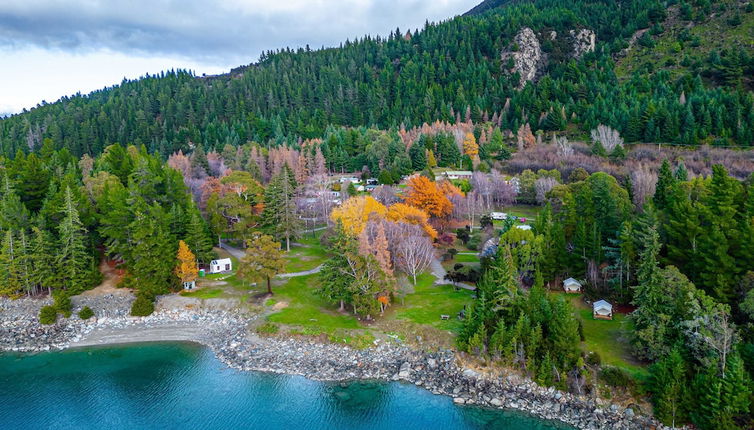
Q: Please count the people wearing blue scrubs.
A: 0